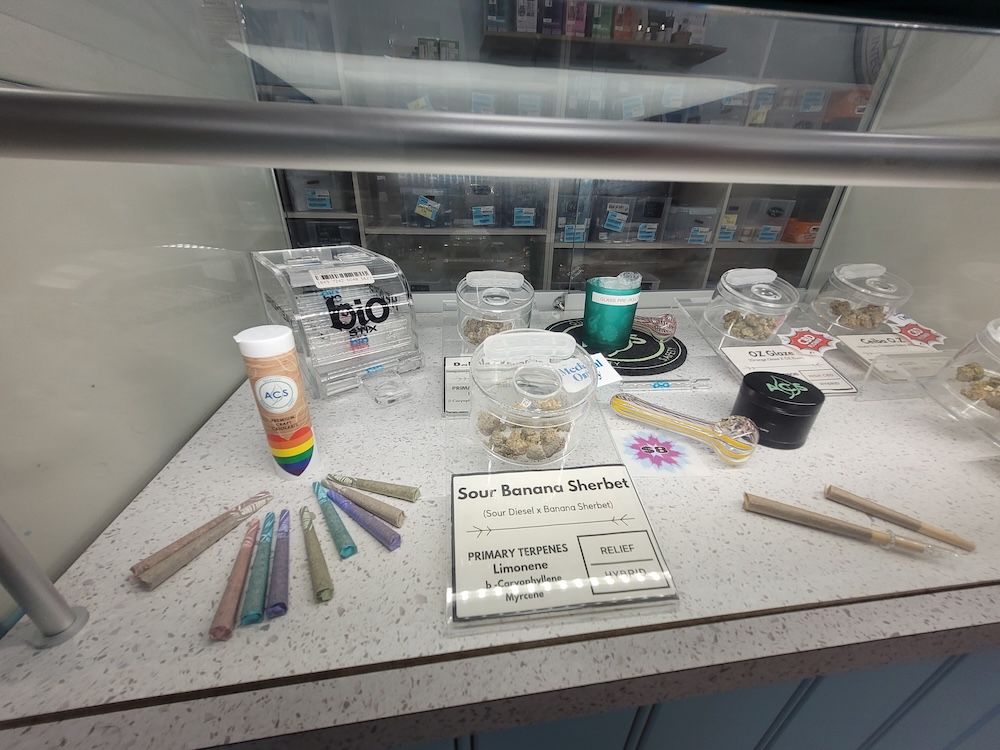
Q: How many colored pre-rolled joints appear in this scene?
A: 10